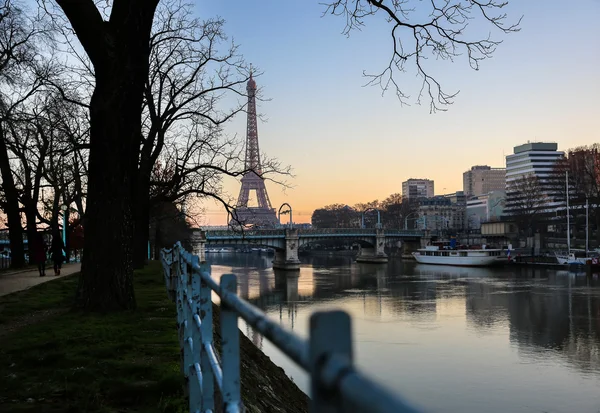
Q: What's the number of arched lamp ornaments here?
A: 3